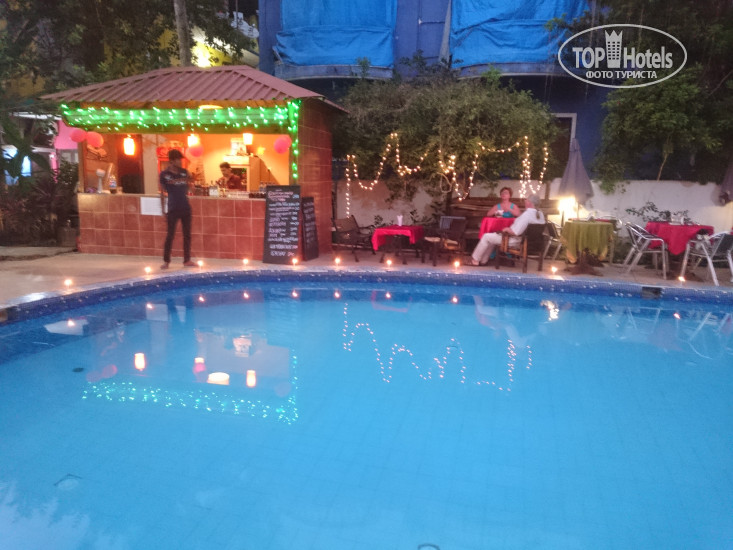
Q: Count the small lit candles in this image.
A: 10